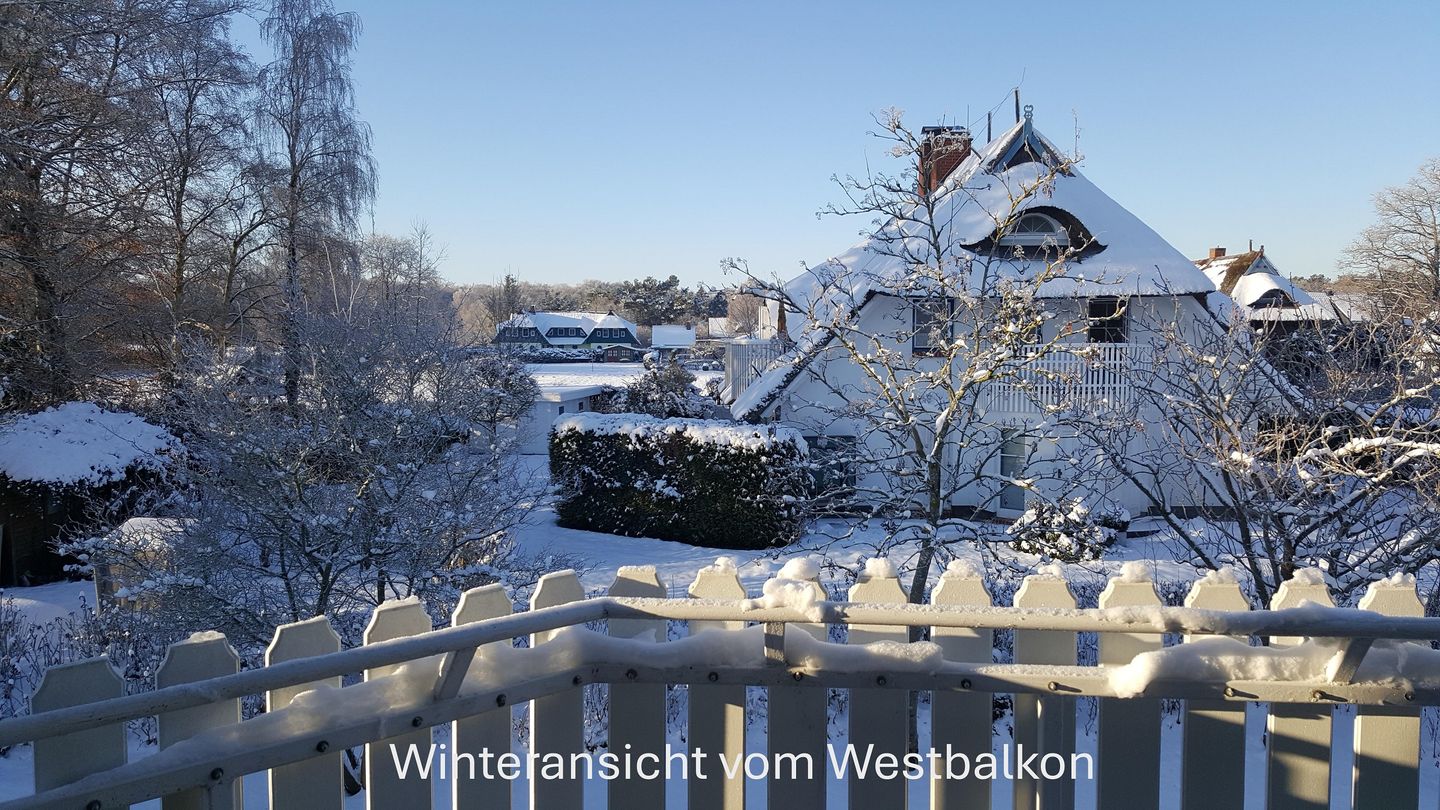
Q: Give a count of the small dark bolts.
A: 15